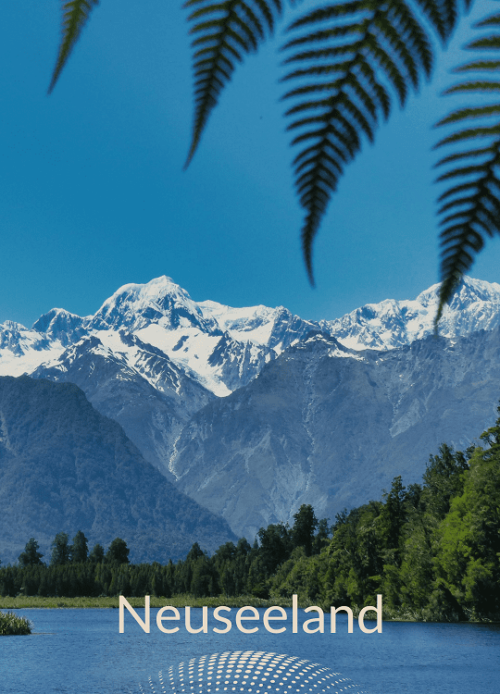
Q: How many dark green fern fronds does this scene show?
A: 4